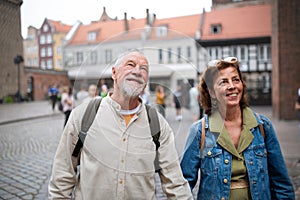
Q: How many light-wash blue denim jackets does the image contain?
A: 1